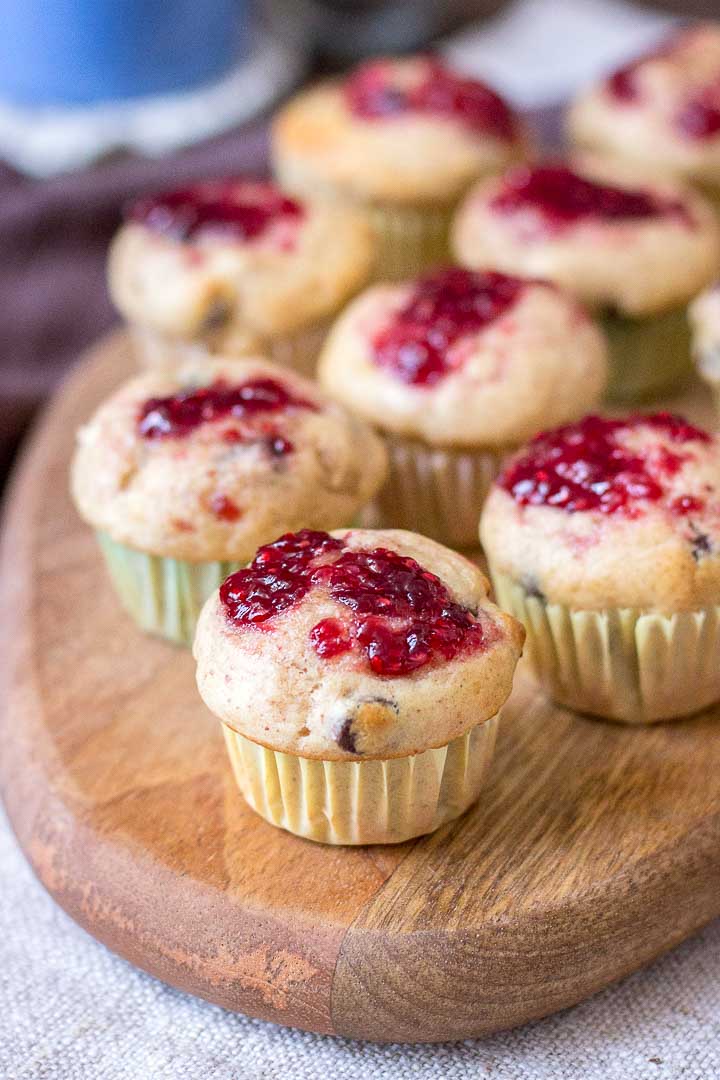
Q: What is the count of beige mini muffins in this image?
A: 9